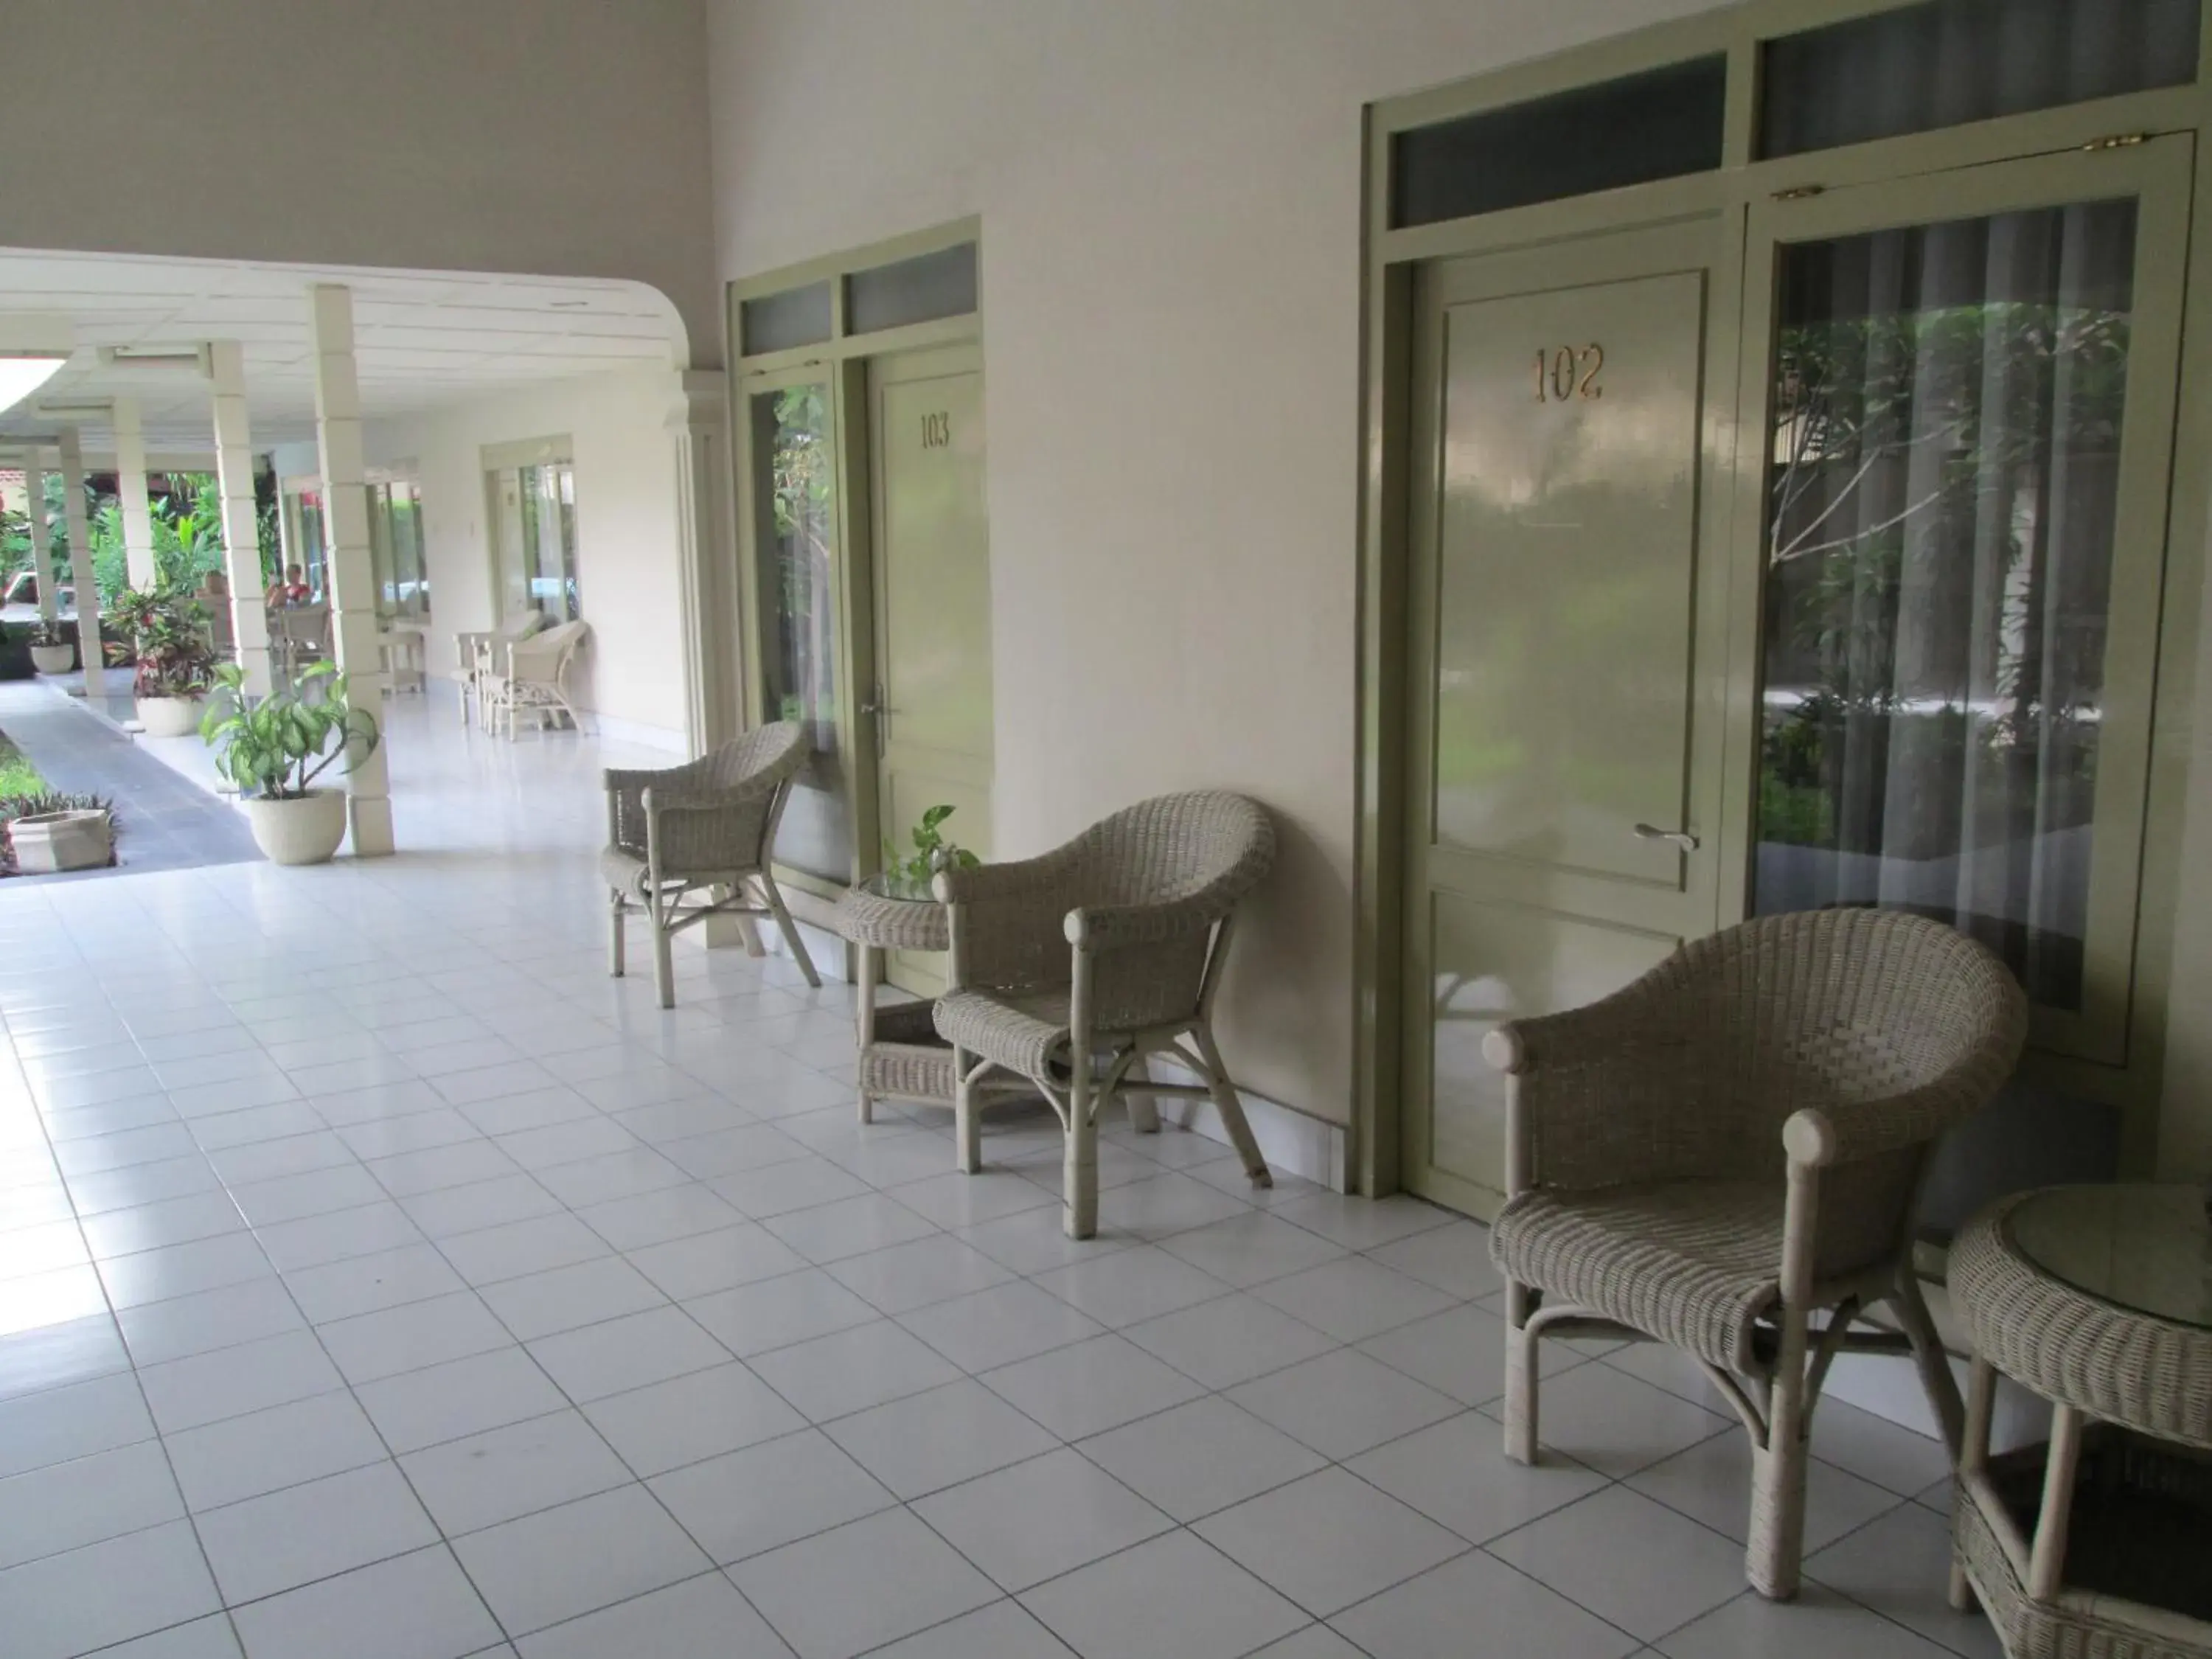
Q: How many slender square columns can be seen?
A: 5